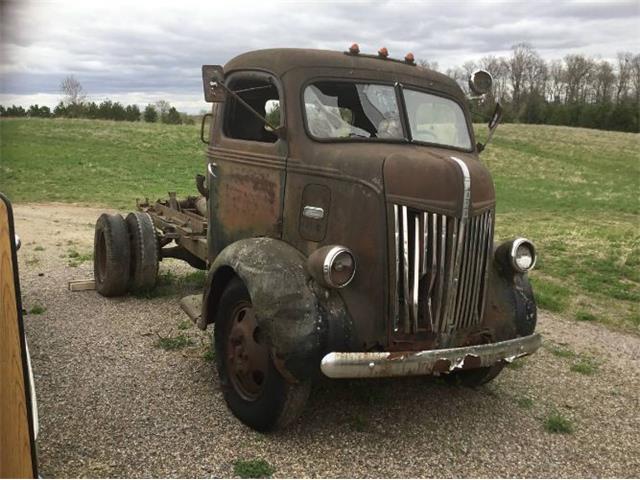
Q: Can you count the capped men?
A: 0